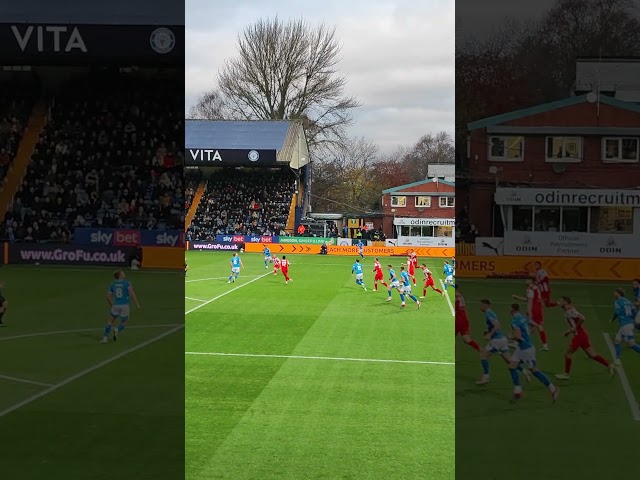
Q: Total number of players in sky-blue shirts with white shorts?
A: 7